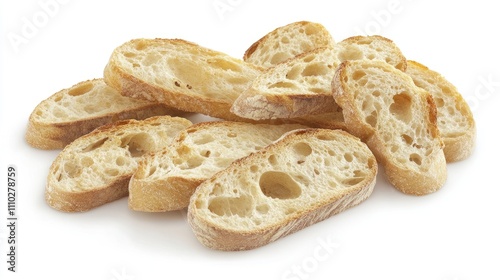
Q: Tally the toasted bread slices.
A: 9